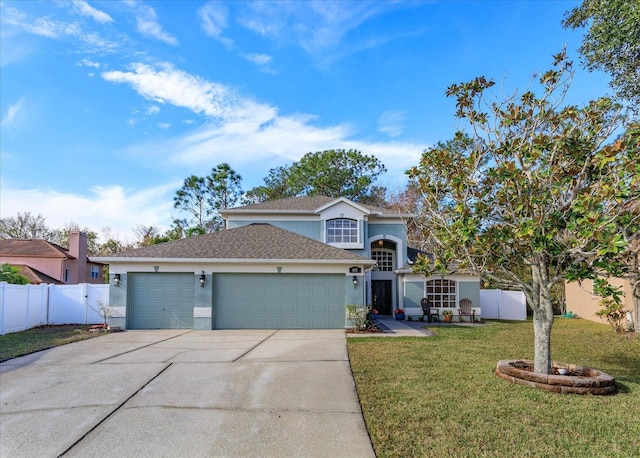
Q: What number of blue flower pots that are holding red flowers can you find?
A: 2